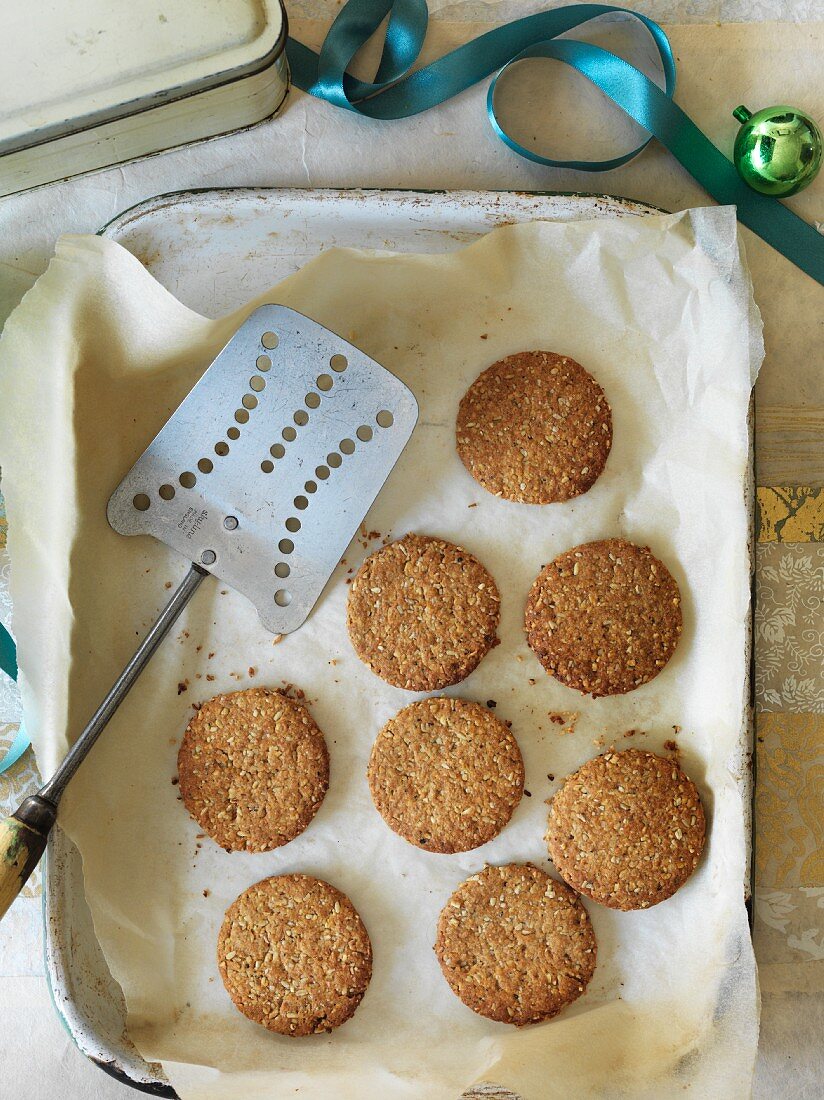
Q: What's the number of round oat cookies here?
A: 8